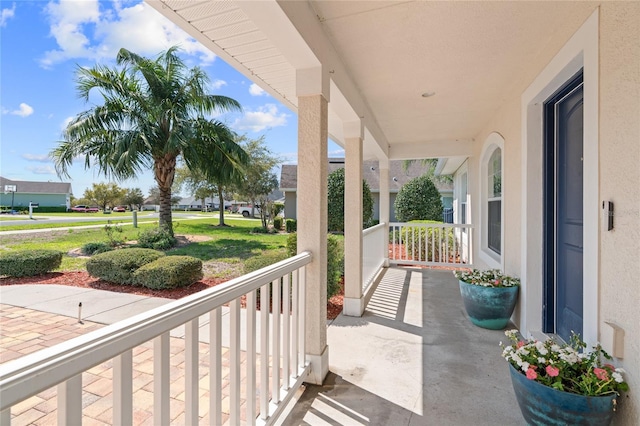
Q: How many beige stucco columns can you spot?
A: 3